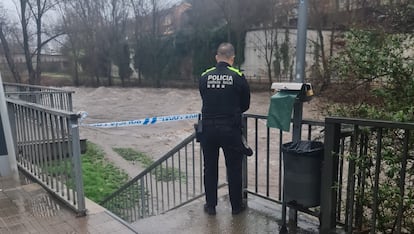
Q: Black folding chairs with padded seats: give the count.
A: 0